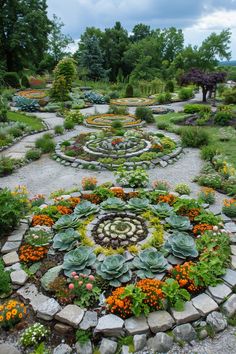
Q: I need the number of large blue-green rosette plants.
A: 11